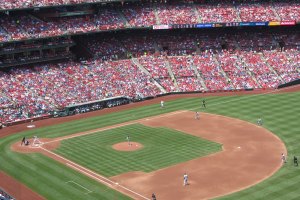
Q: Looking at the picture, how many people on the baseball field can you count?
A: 12